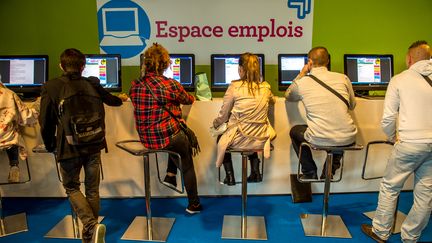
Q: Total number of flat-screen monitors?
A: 6